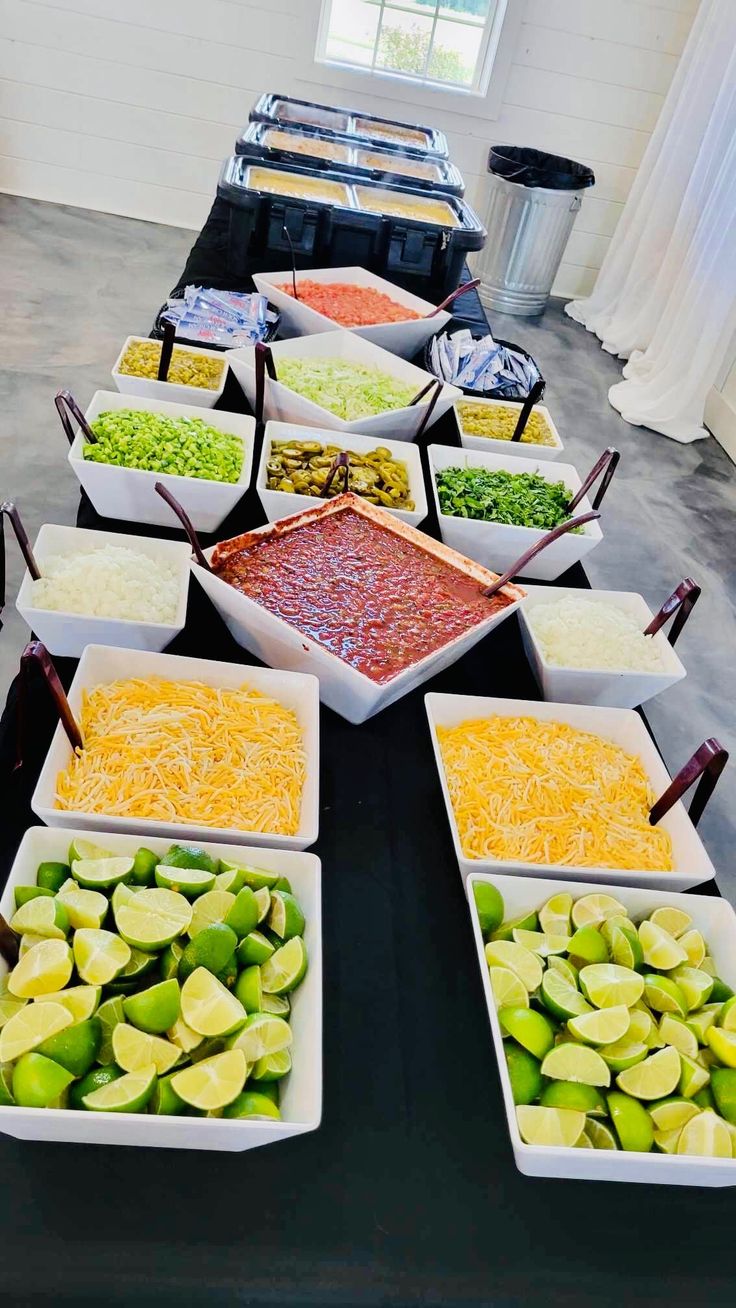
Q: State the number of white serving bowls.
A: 14